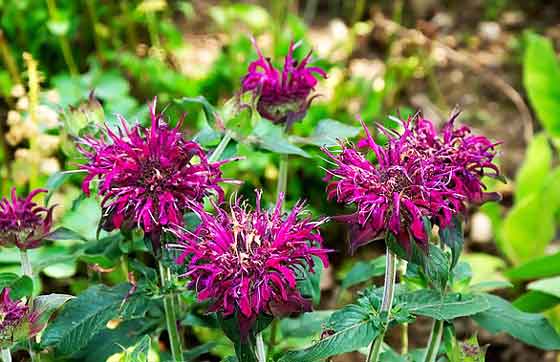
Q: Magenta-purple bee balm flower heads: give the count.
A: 7